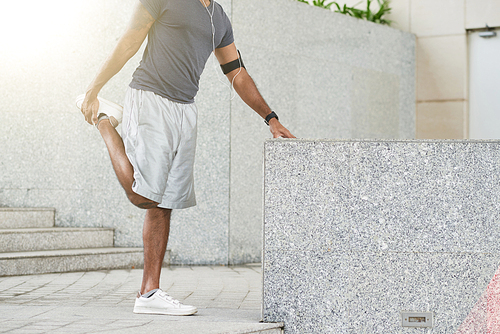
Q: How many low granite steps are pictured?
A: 3